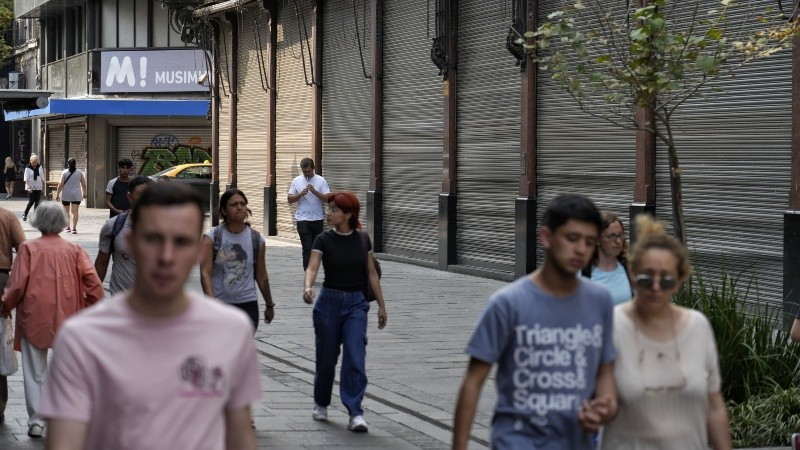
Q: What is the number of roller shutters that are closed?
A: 11